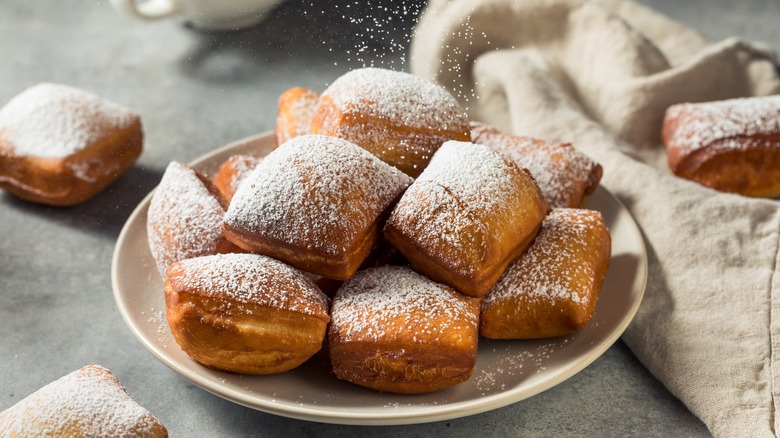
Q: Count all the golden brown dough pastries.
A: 13